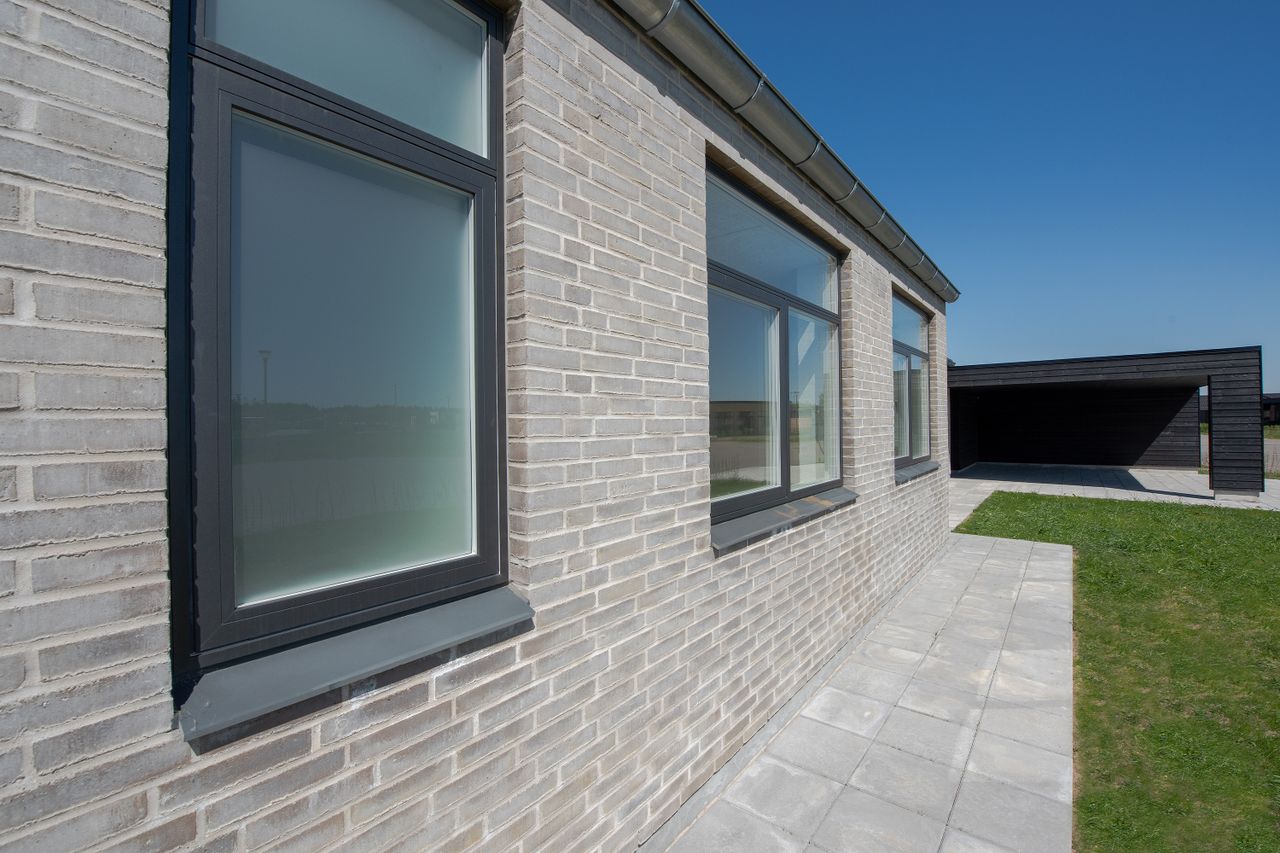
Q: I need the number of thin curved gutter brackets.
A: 9